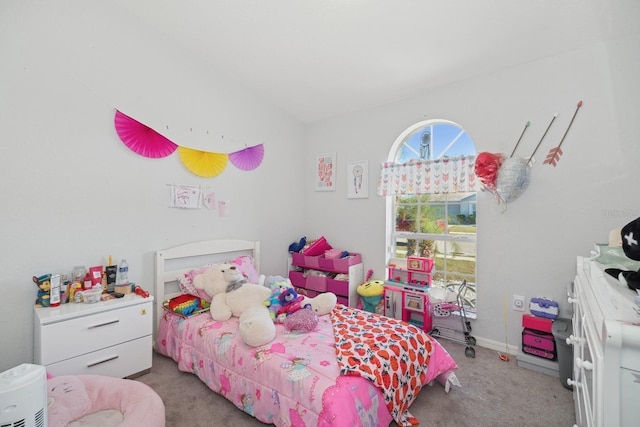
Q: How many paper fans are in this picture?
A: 3